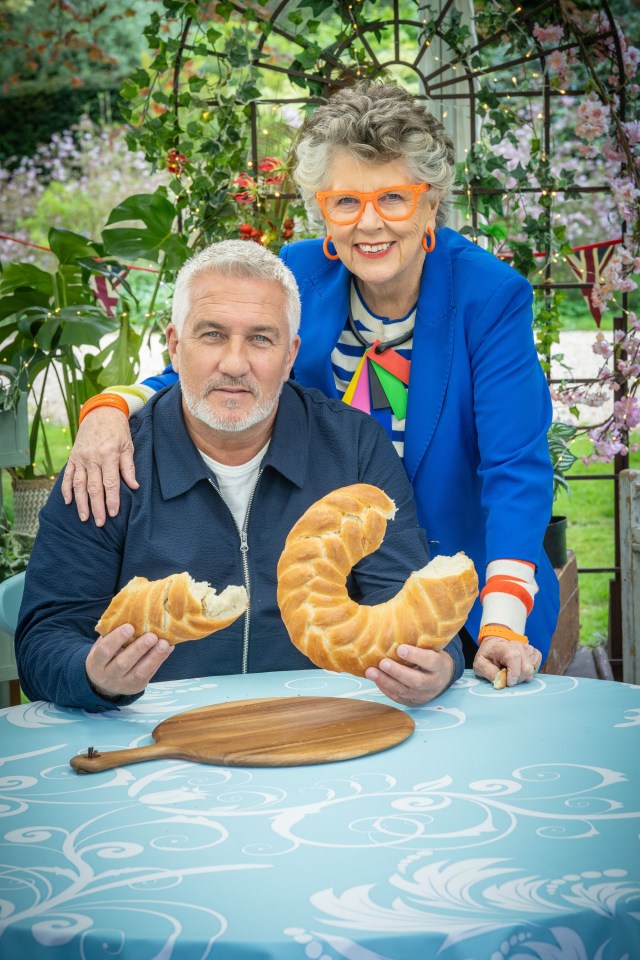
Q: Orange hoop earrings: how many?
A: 2